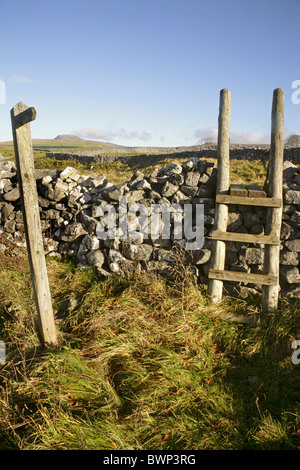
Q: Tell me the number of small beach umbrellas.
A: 0